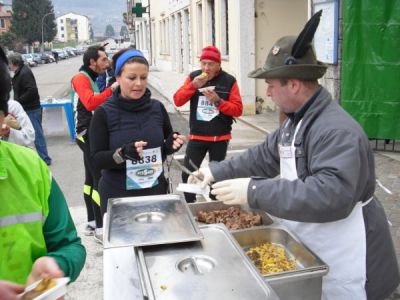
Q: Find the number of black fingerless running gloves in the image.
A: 2